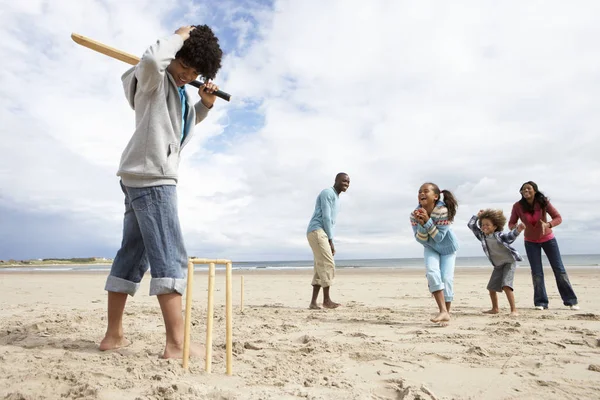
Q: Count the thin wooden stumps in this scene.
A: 4